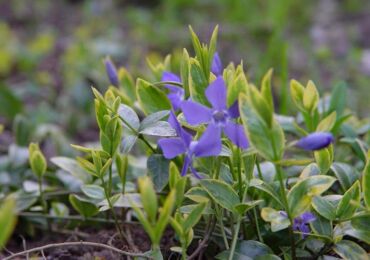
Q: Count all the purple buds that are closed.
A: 3